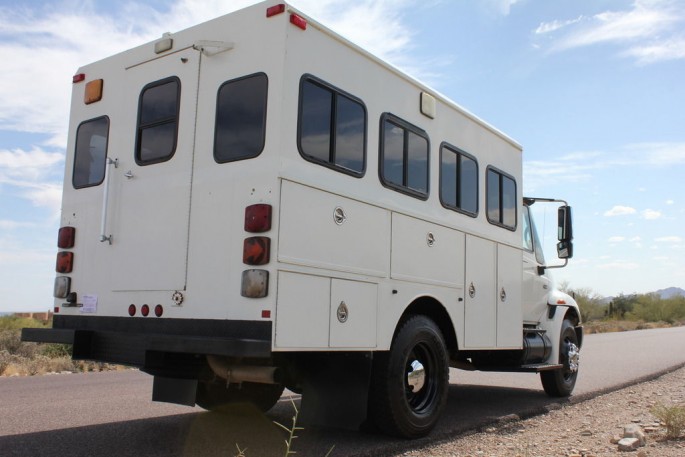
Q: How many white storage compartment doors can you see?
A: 6